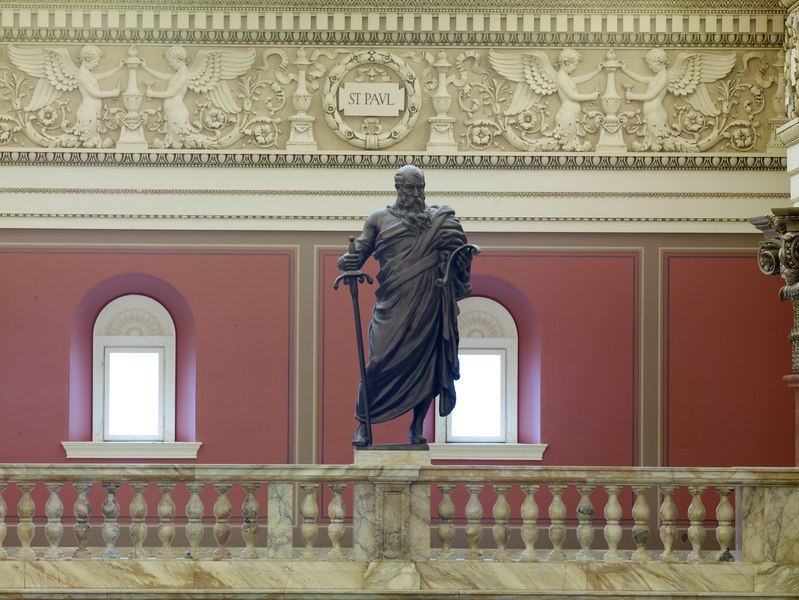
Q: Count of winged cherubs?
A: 4